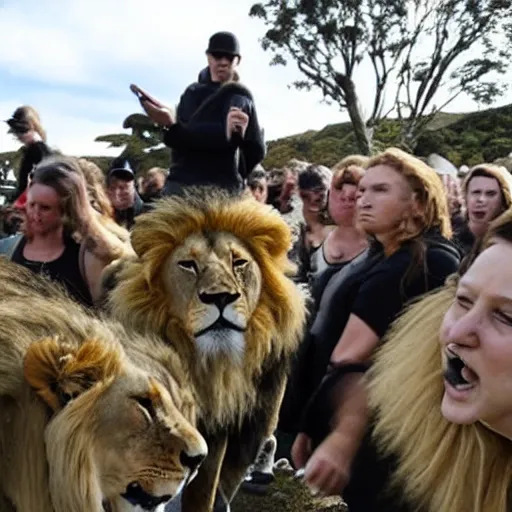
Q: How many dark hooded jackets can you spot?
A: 1